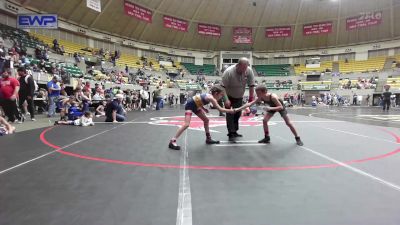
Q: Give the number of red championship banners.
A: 7